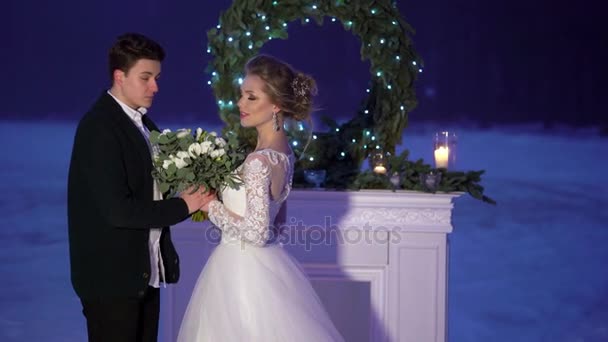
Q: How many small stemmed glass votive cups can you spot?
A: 3